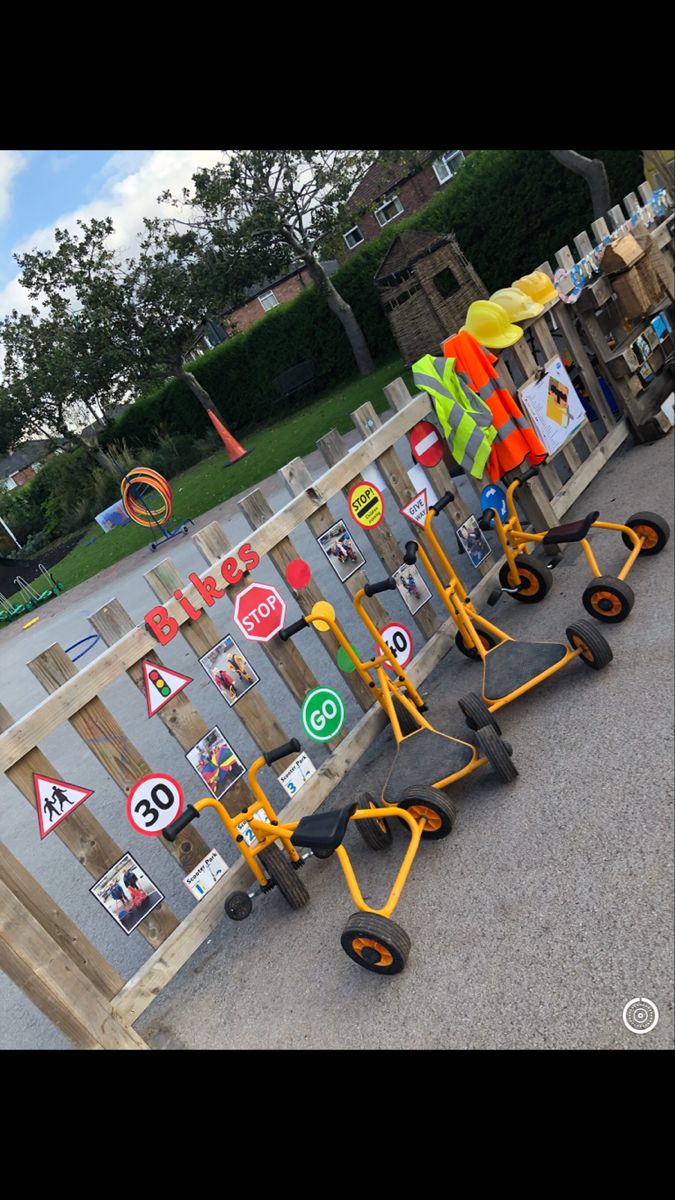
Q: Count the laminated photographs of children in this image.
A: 6